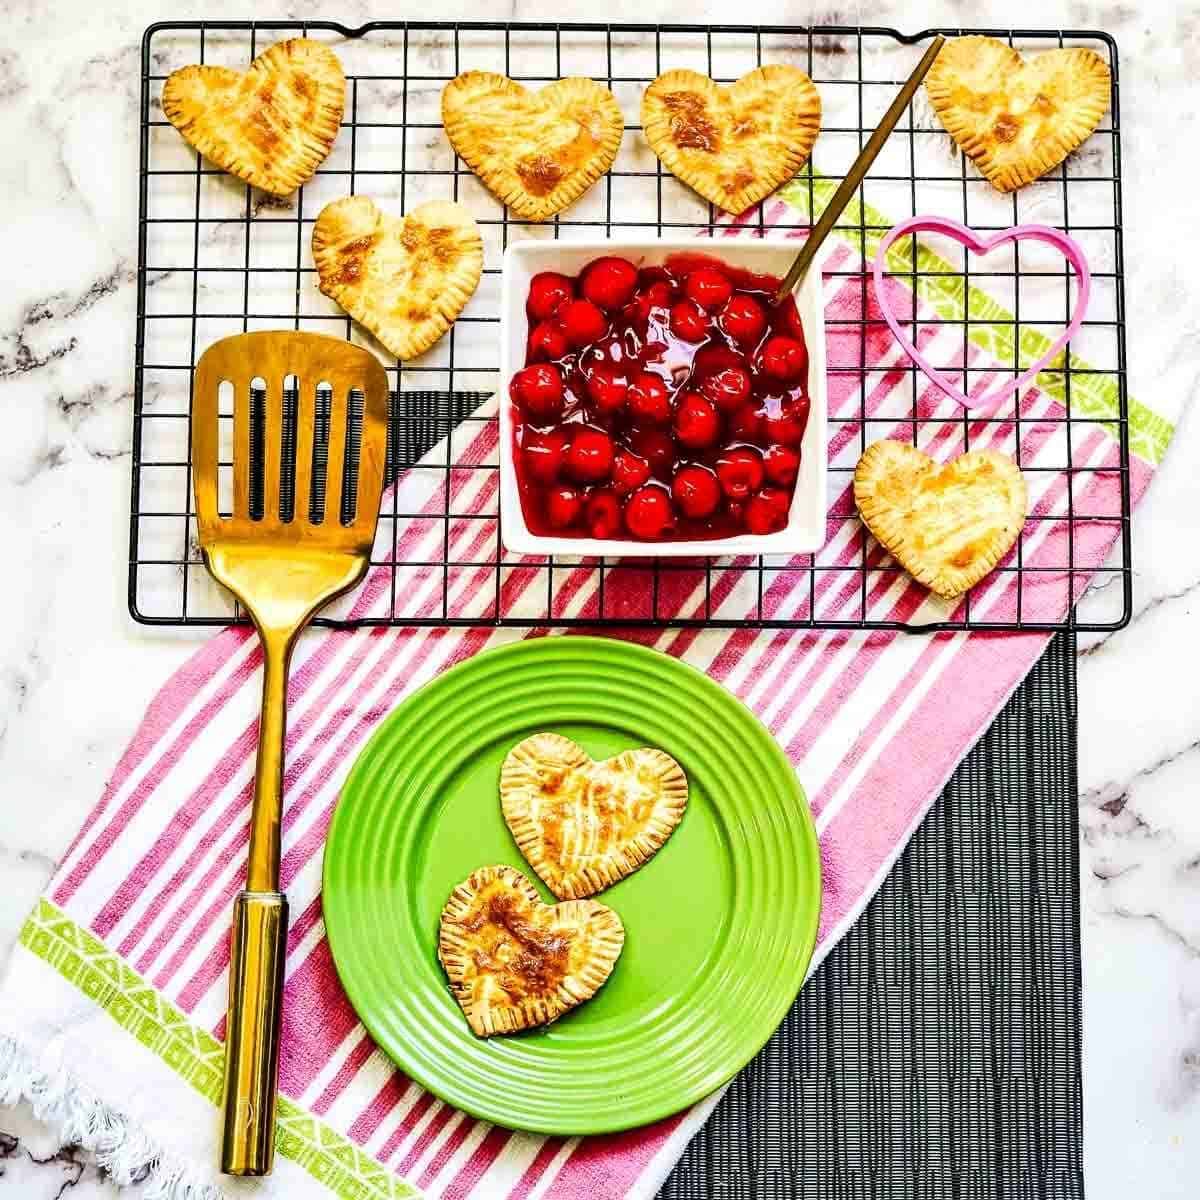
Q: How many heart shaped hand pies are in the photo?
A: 8